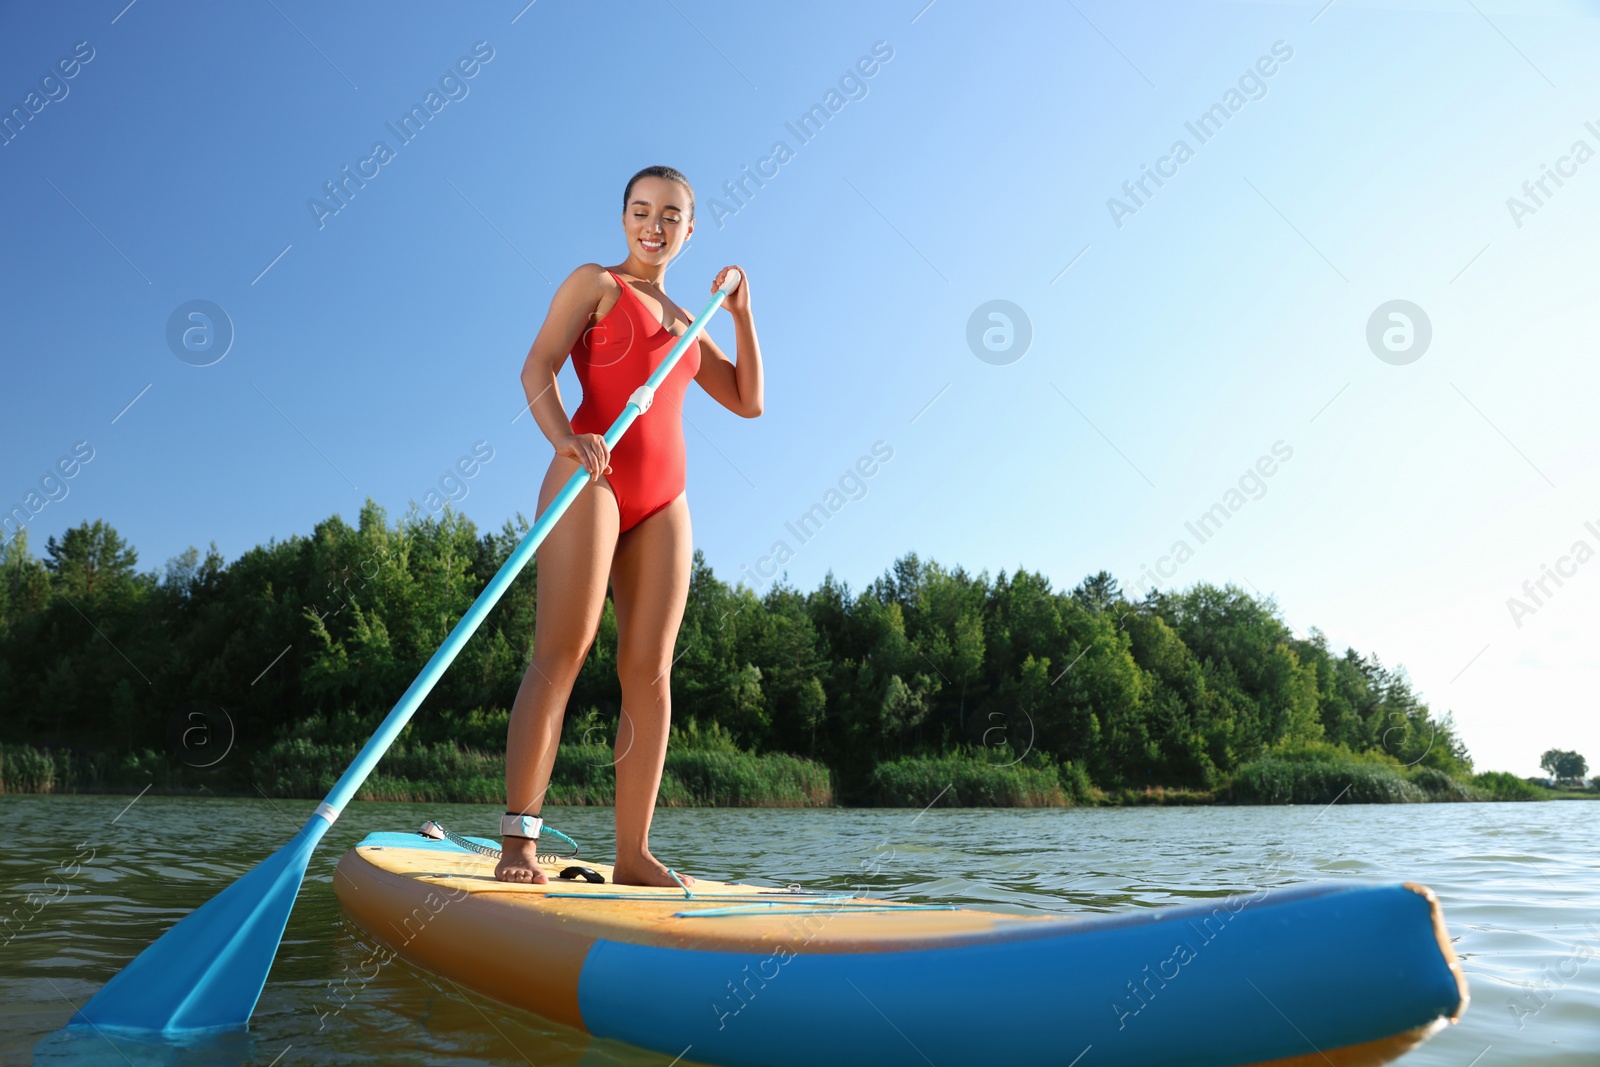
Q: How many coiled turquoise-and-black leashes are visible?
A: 1